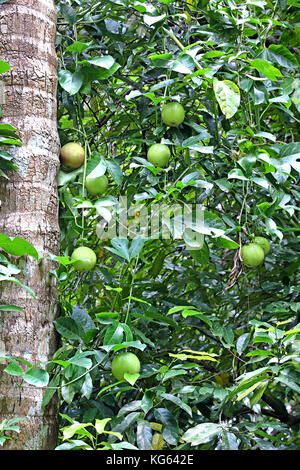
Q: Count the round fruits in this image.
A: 8